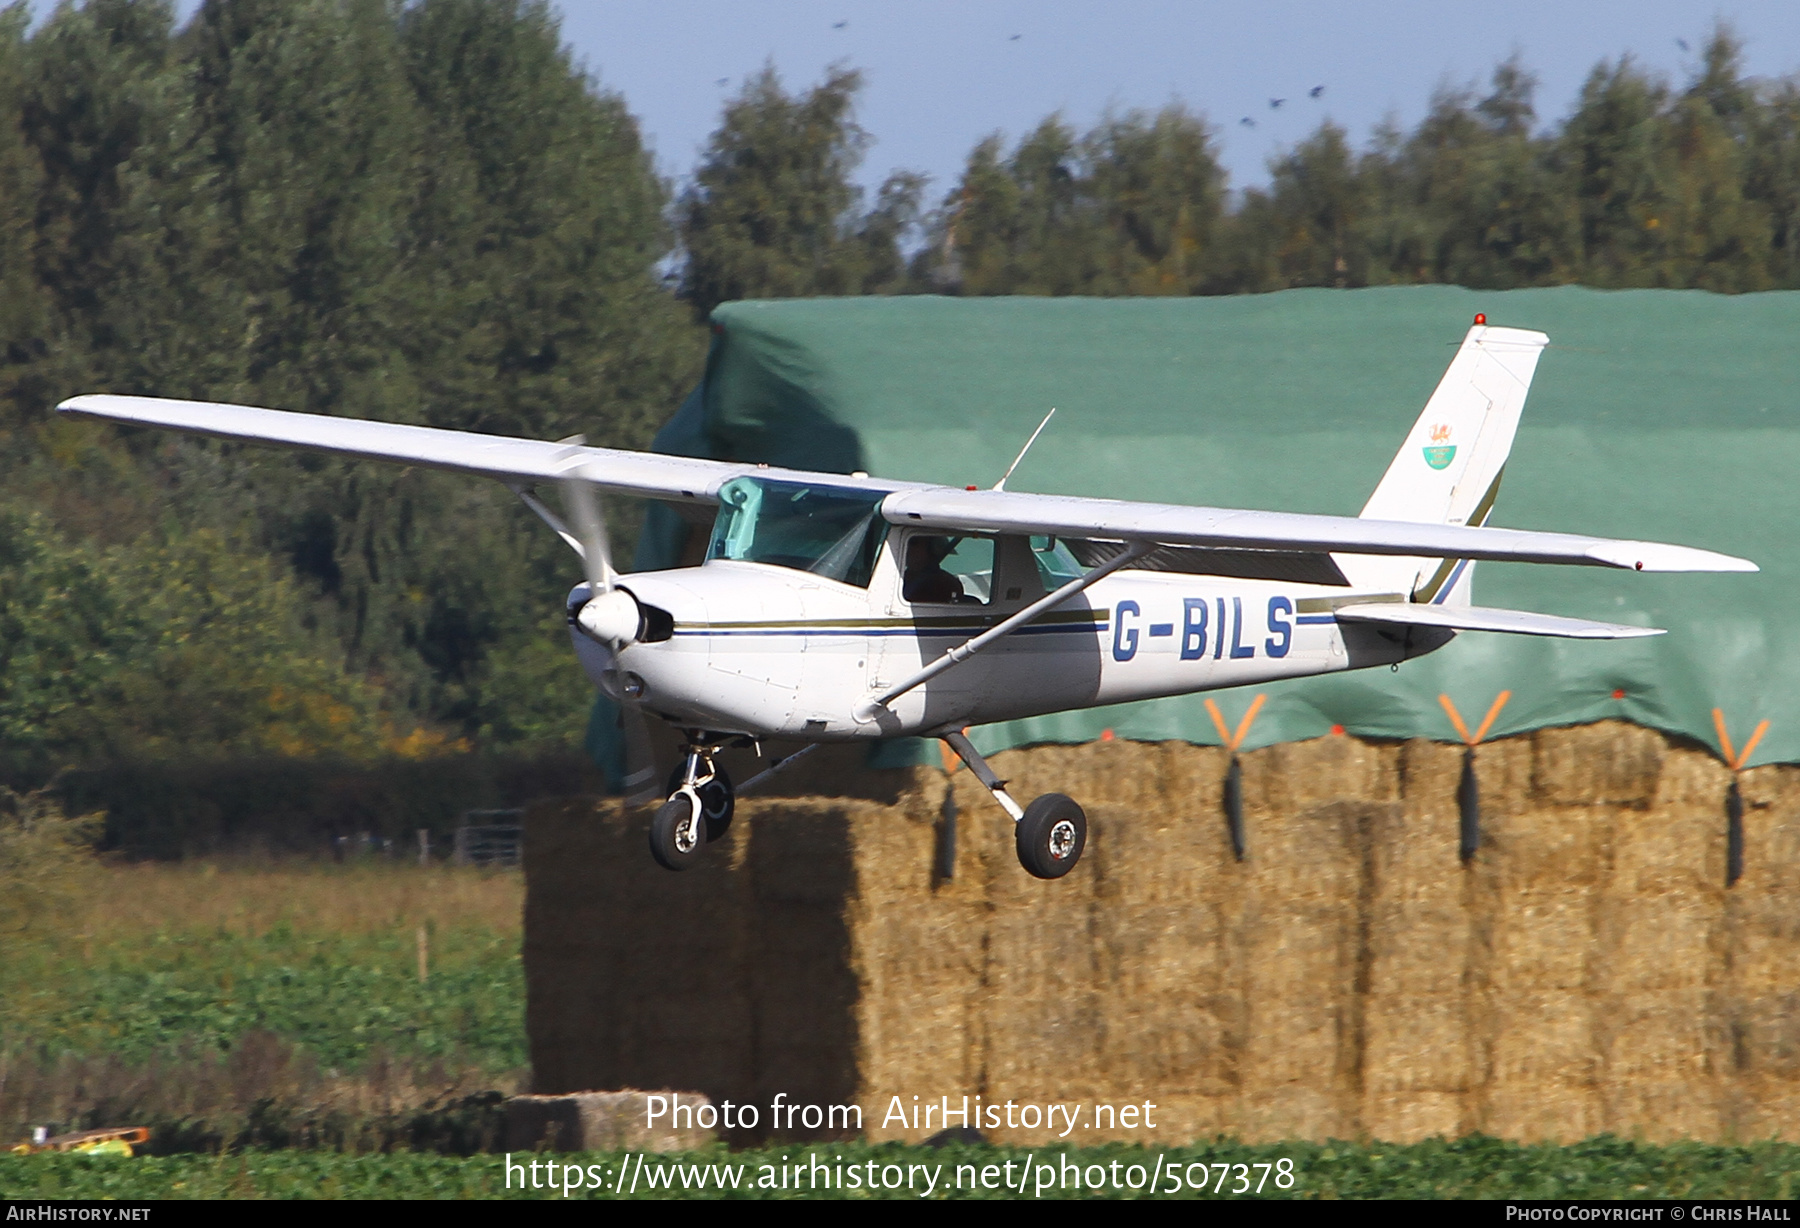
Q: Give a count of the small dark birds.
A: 7